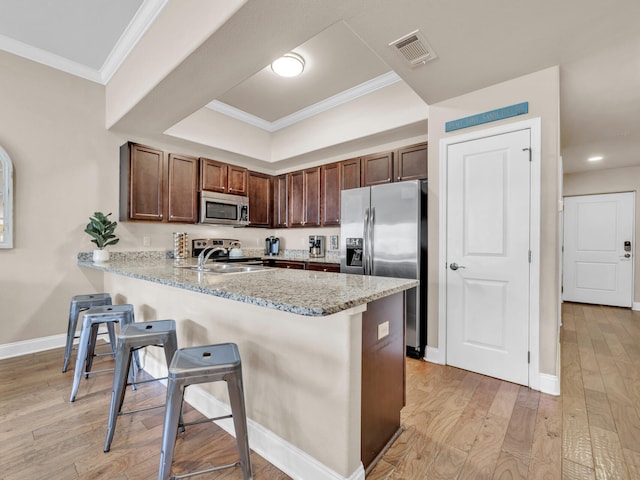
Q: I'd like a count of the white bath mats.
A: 0